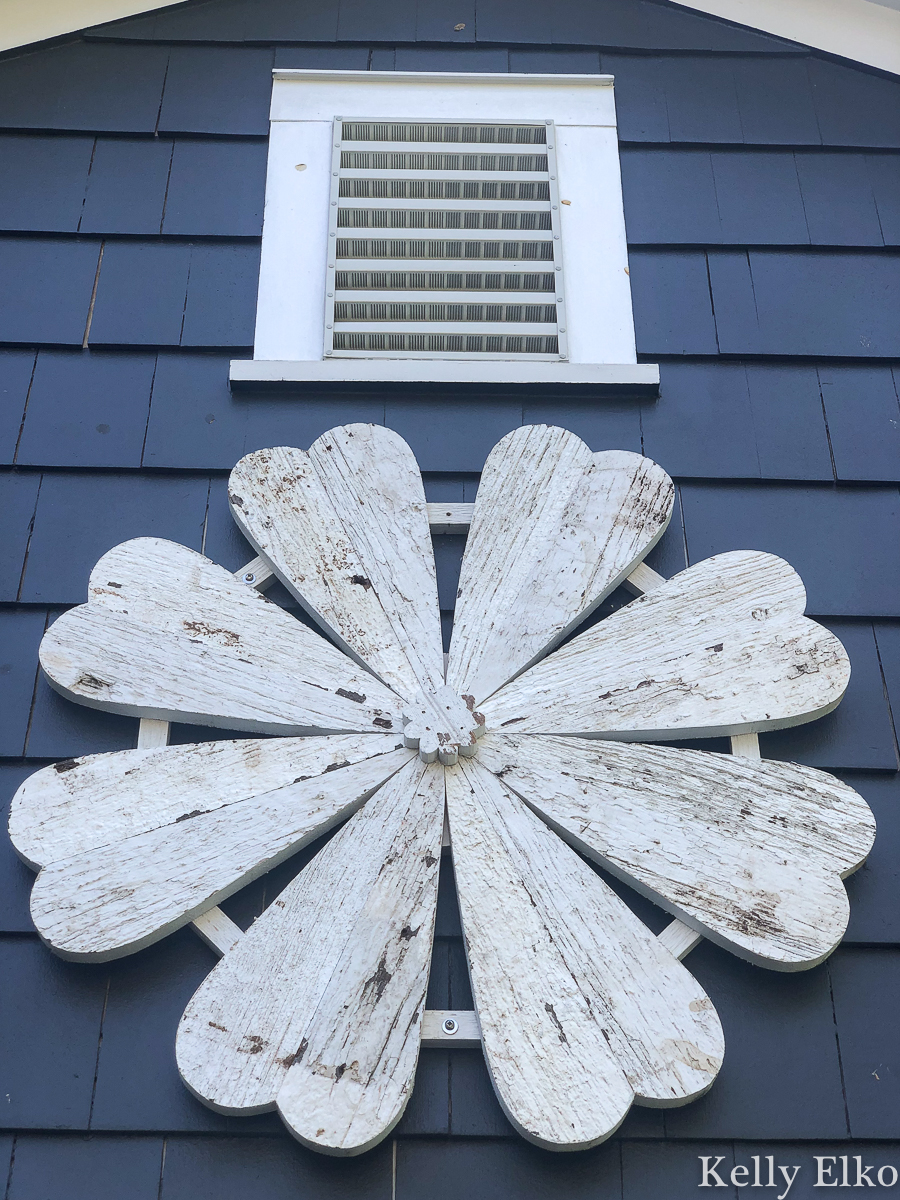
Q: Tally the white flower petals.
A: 8